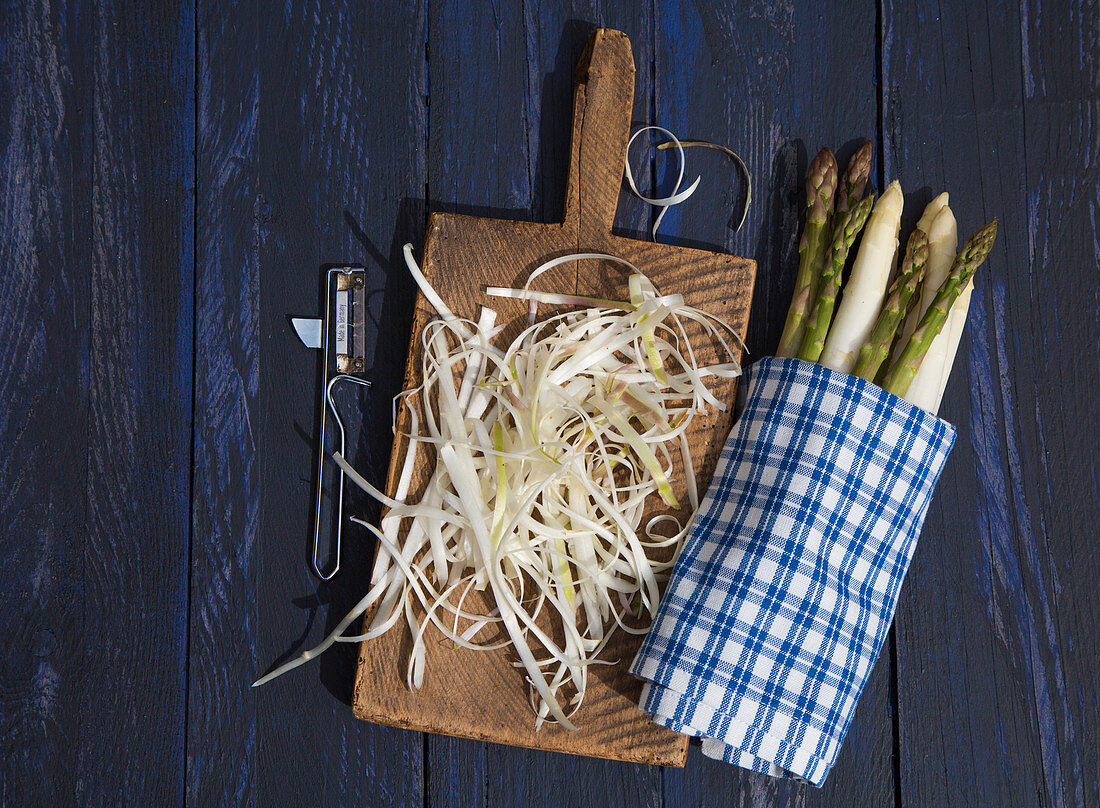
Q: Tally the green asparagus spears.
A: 5